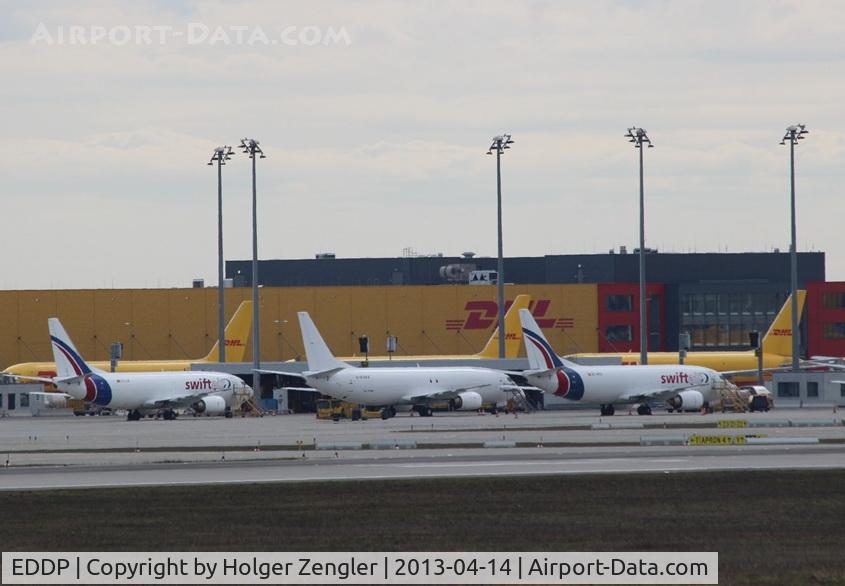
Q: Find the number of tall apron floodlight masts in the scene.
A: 5